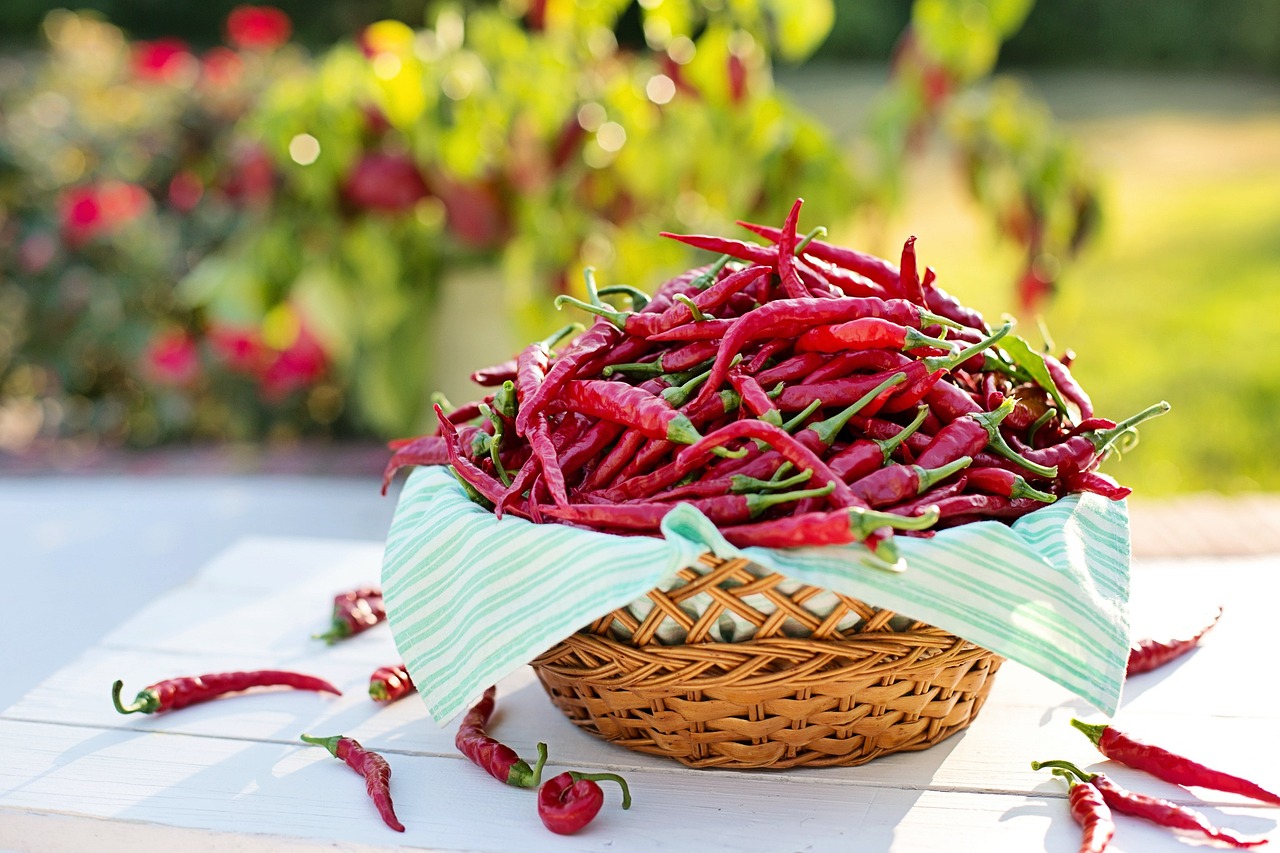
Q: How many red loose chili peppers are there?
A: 10